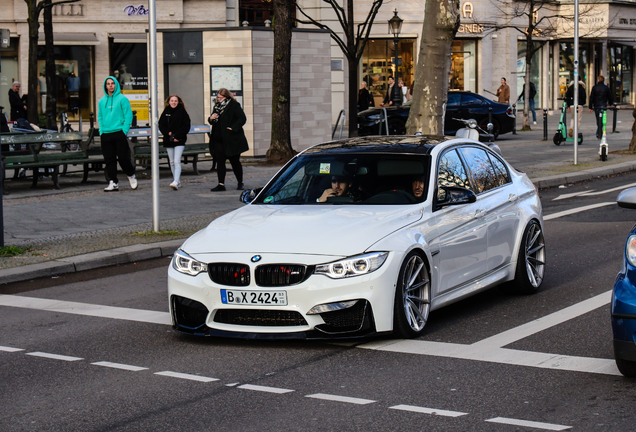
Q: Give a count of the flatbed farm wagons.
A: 0